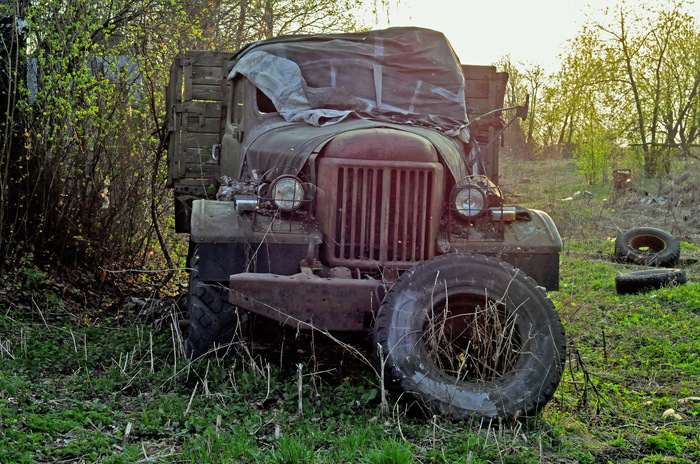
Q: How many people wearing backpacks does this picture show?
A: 0